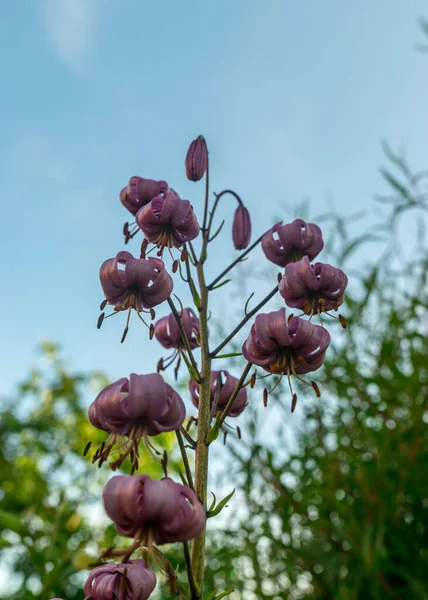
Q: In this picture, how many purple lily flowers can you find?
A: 11